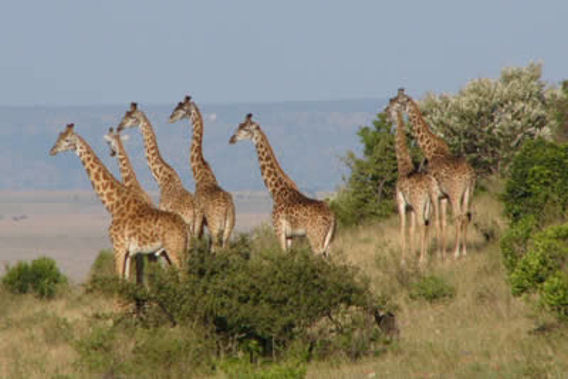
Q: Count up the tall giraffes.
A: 7